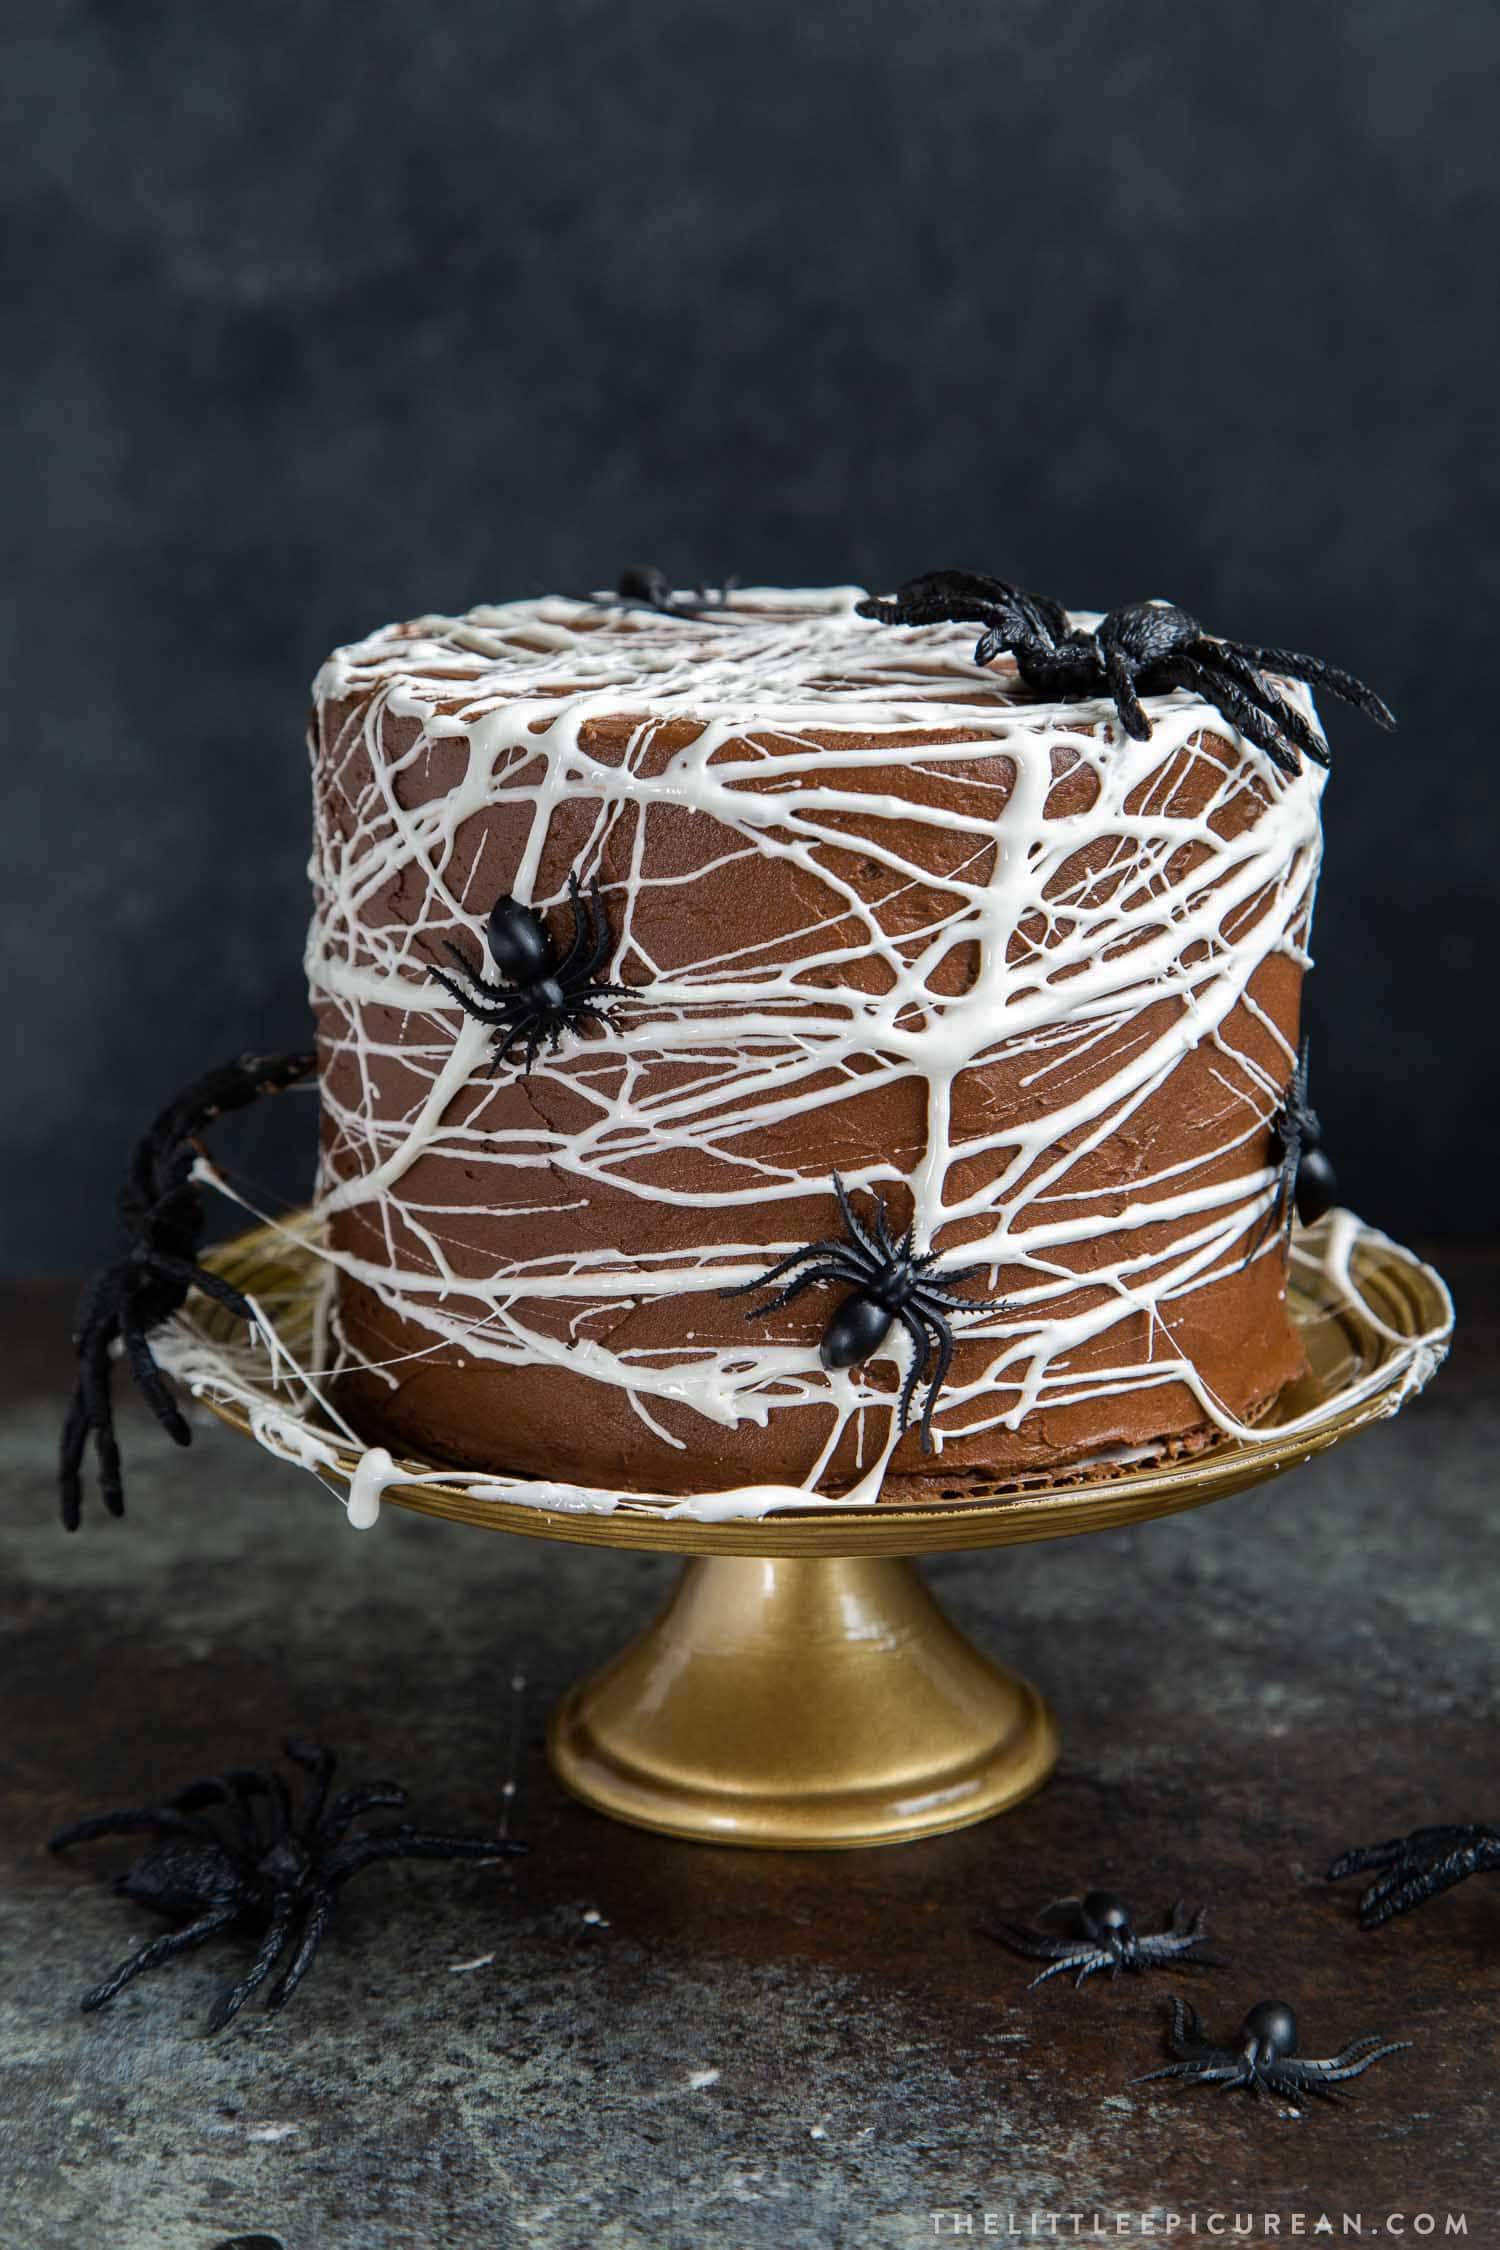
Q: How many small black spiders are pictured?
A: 6